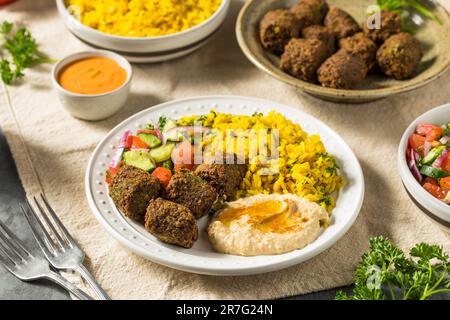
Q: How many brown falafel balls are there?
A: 13